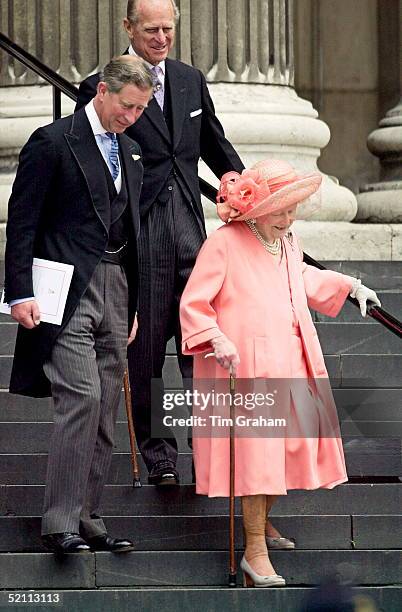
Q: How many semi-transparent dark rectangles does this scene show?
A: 1